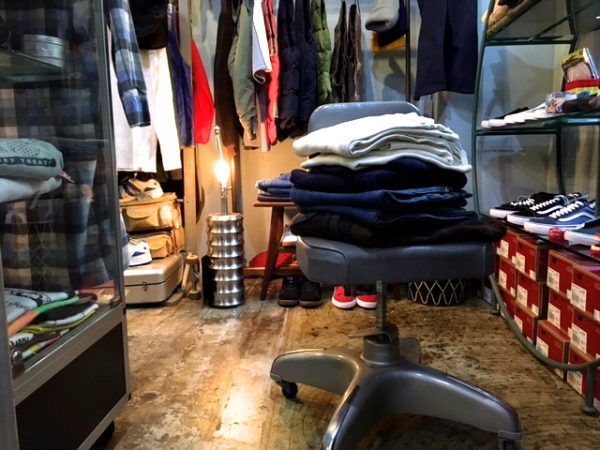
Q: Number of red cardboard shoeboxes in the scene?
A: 12